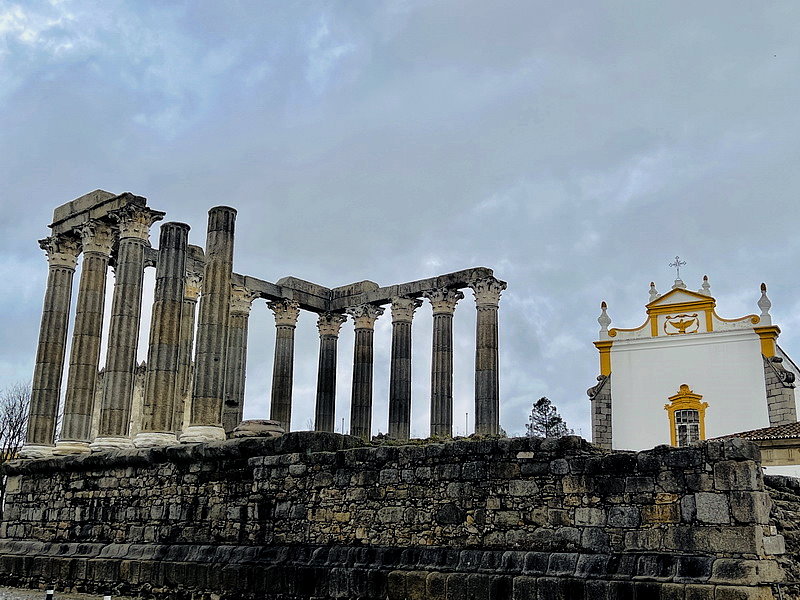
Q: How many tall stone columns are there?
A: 13